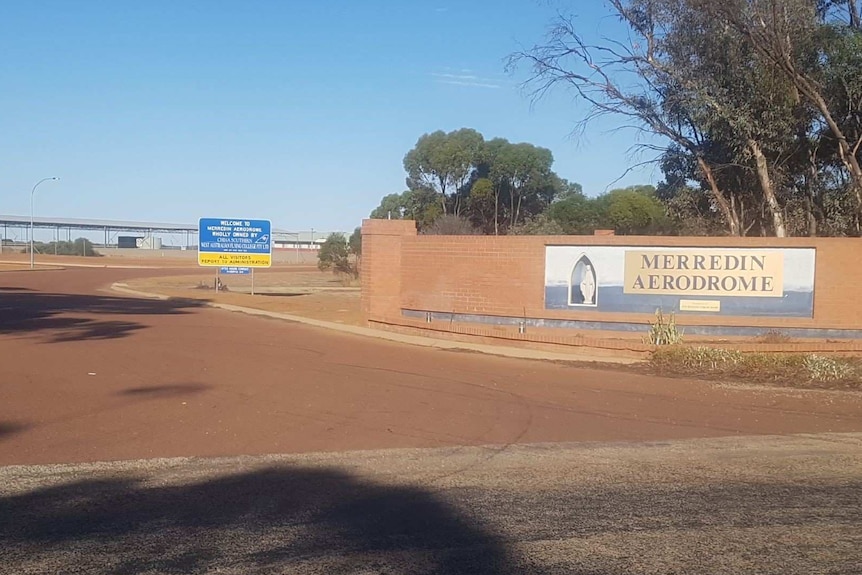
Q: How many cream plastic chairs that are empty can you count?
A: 0